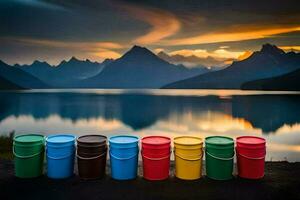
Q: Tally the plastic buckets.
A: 8